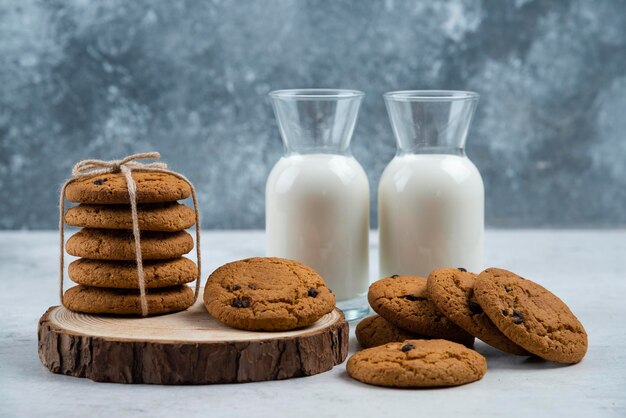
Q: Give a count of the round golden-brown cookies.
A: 11